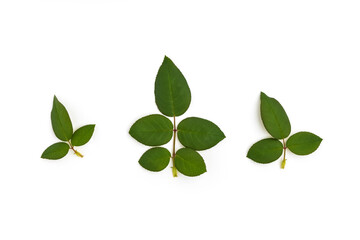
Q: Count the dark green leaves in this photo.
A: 11